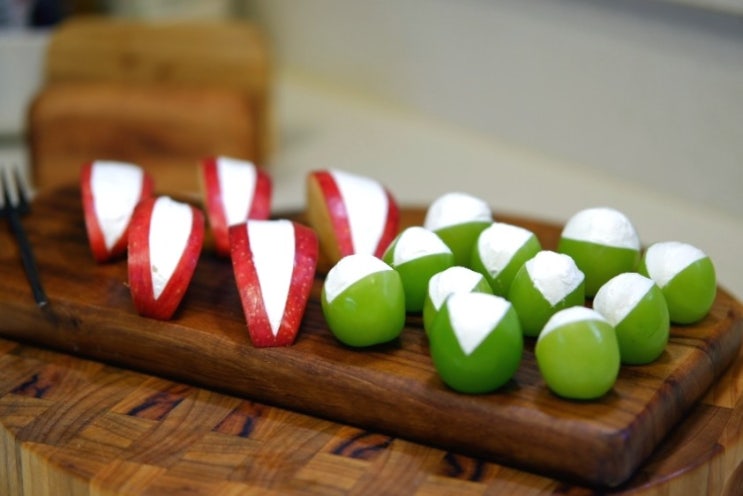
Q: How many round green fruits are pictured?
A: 11